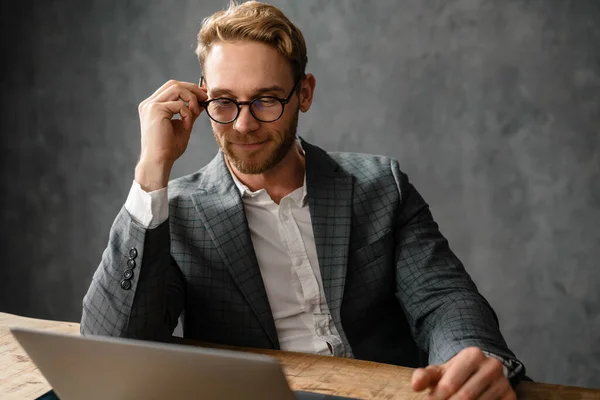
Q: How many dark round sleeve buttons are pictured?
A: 4